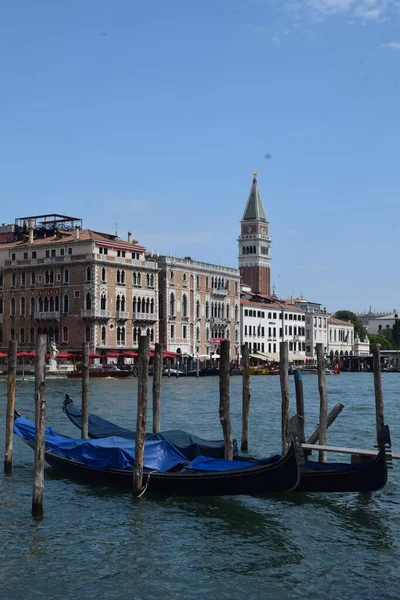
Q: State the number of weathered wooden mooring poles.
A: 12